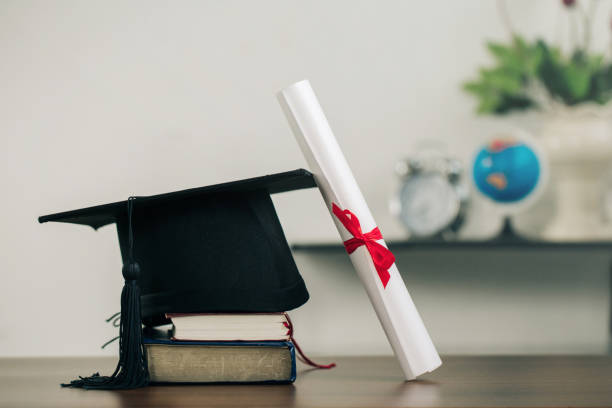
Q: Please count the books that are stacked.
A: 2